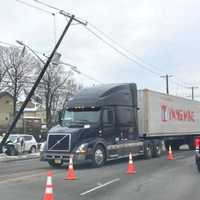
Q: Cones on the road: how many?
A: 4